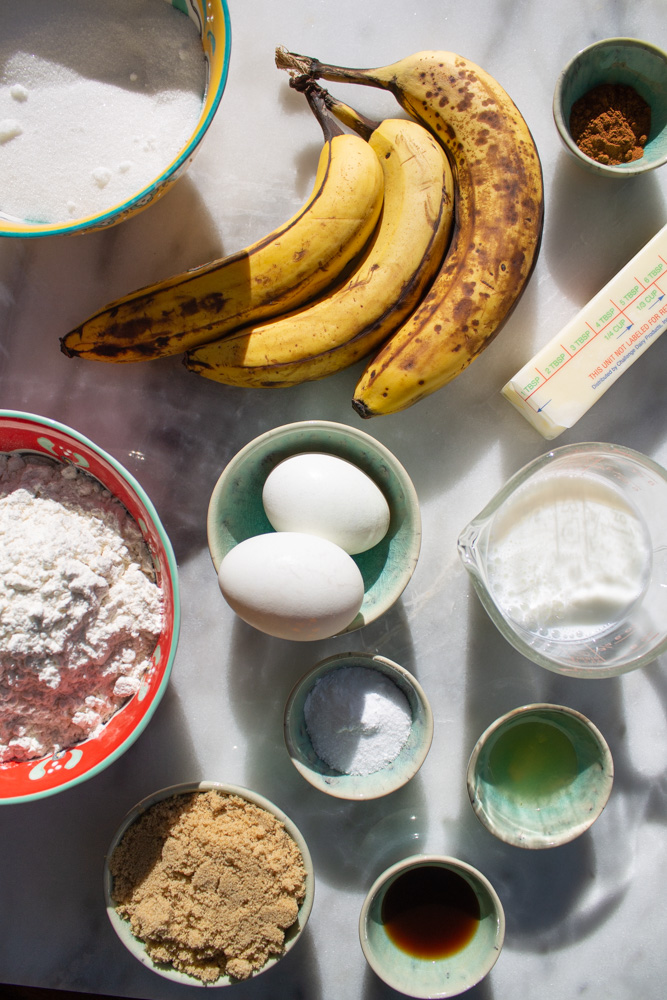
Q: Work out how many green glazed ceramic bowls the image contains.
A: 6